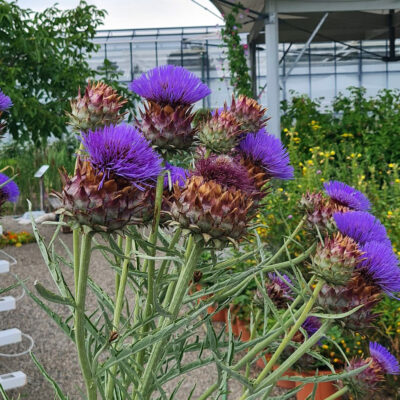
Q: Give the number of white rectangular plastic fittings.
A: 4